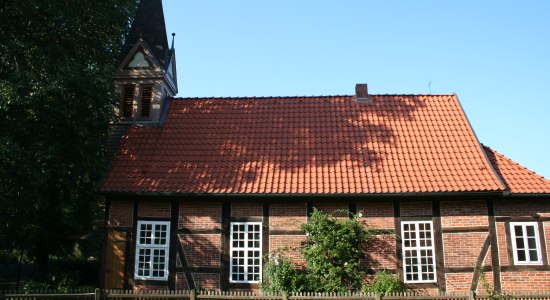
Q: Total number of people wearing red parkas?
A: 0